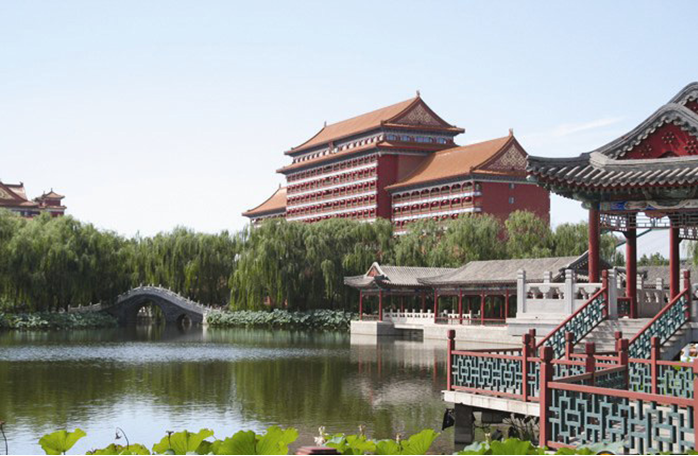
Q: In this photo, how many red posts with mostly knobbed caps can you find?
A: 12